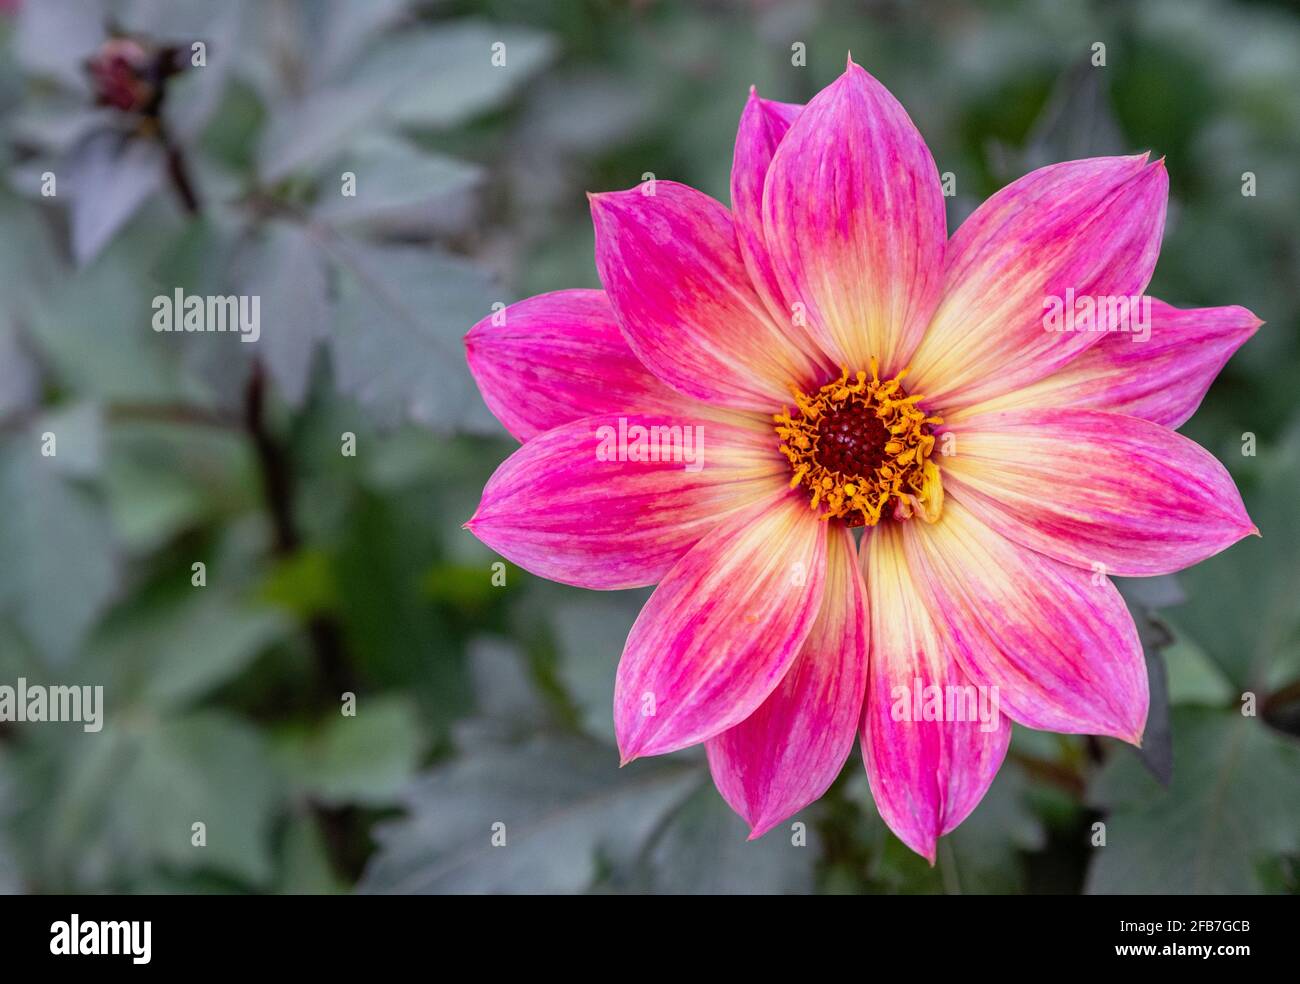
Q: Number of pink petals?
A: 12